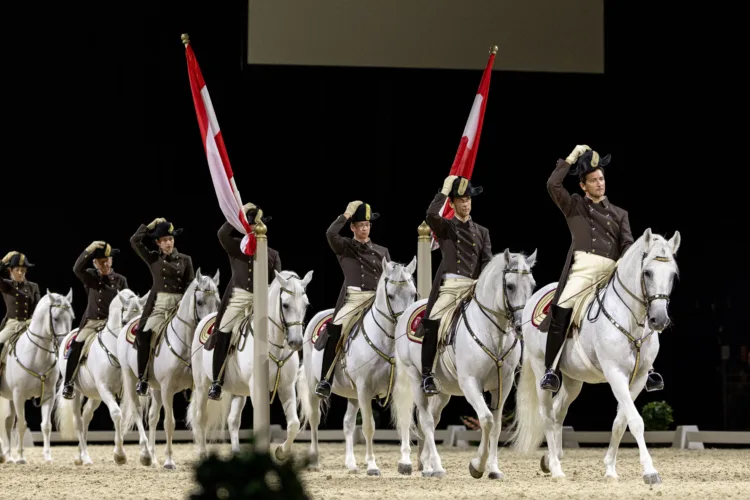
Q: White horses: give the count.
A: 7